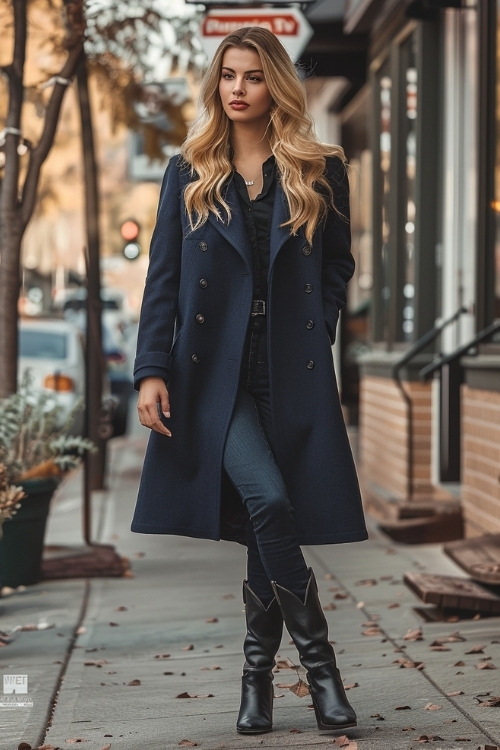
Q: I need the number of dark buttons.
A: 8